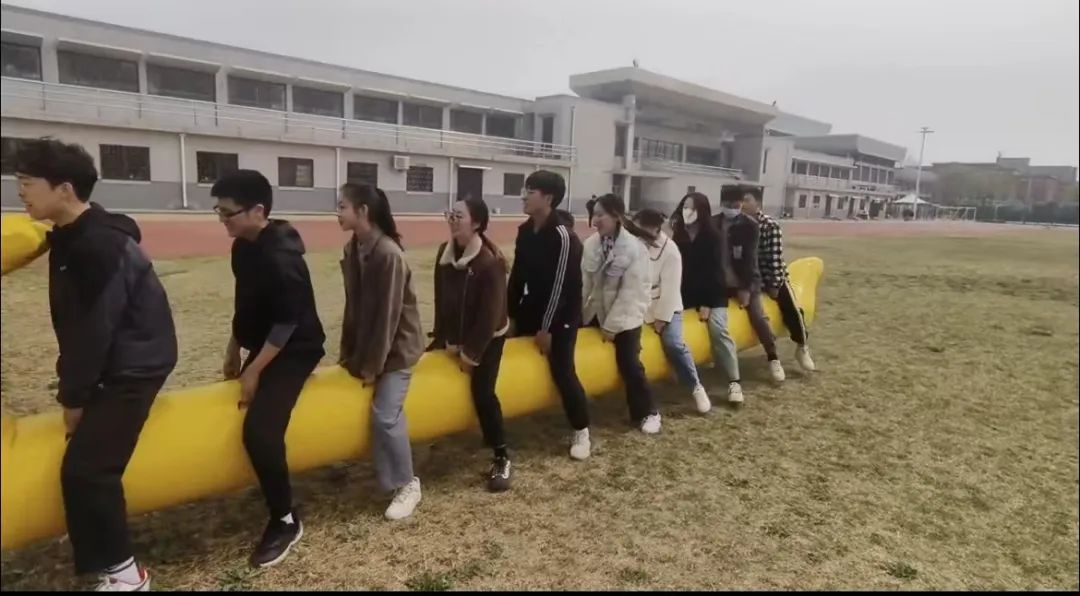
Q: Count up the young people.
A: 11